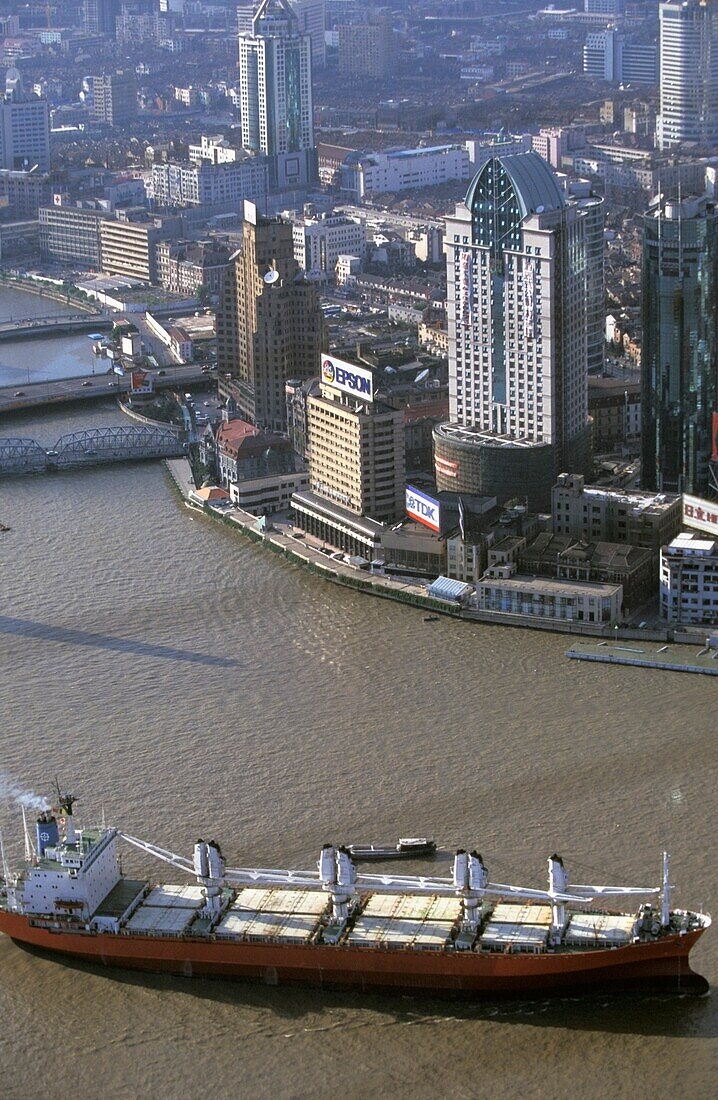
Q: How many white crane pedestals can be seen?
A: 4